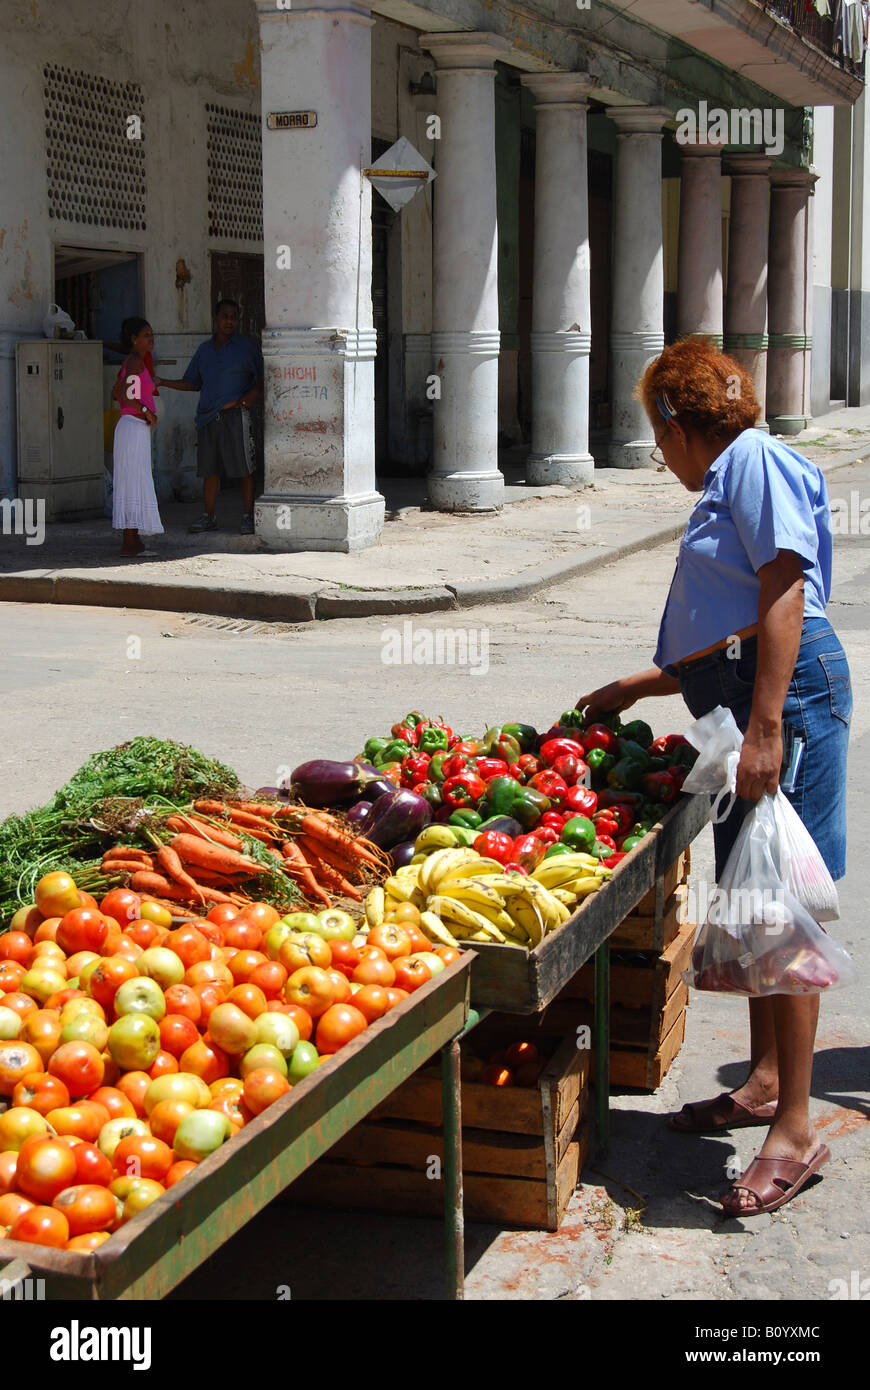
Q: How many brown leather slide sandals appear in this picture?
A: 2